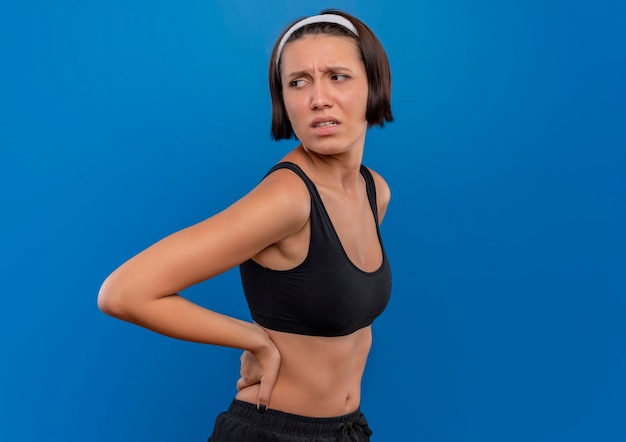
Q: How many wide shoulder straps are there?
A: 2